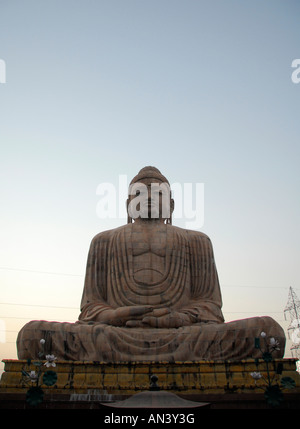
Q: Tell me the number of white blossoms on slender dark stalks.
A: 6